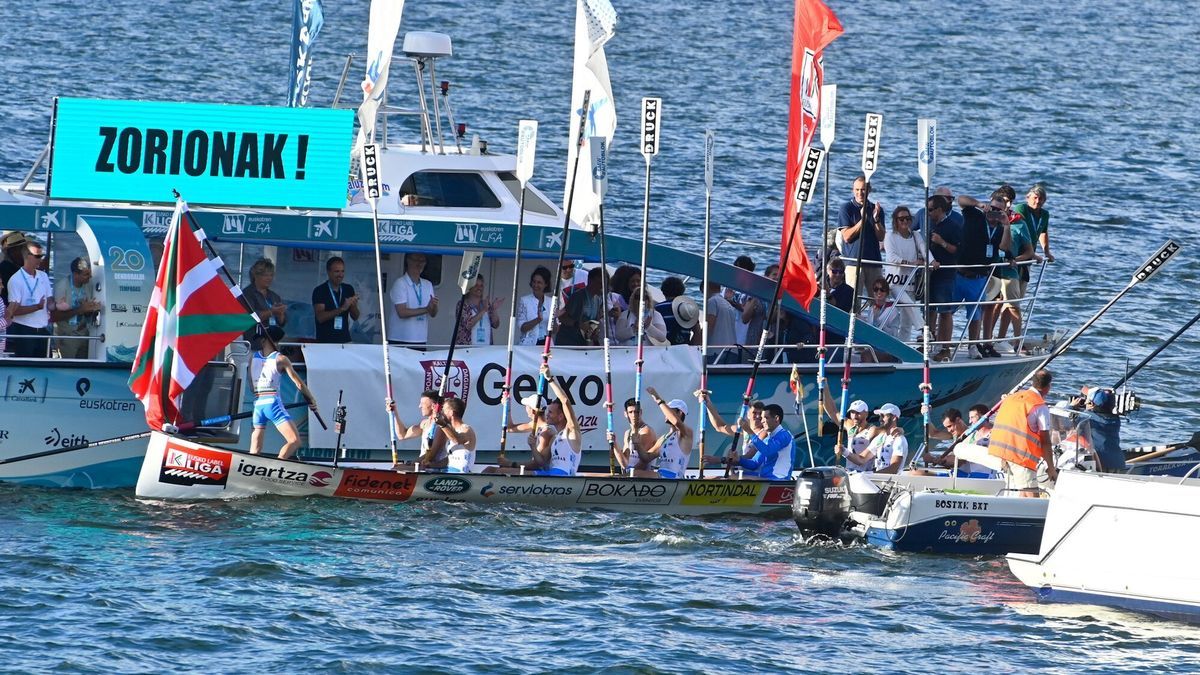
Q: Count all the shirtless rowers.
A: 0